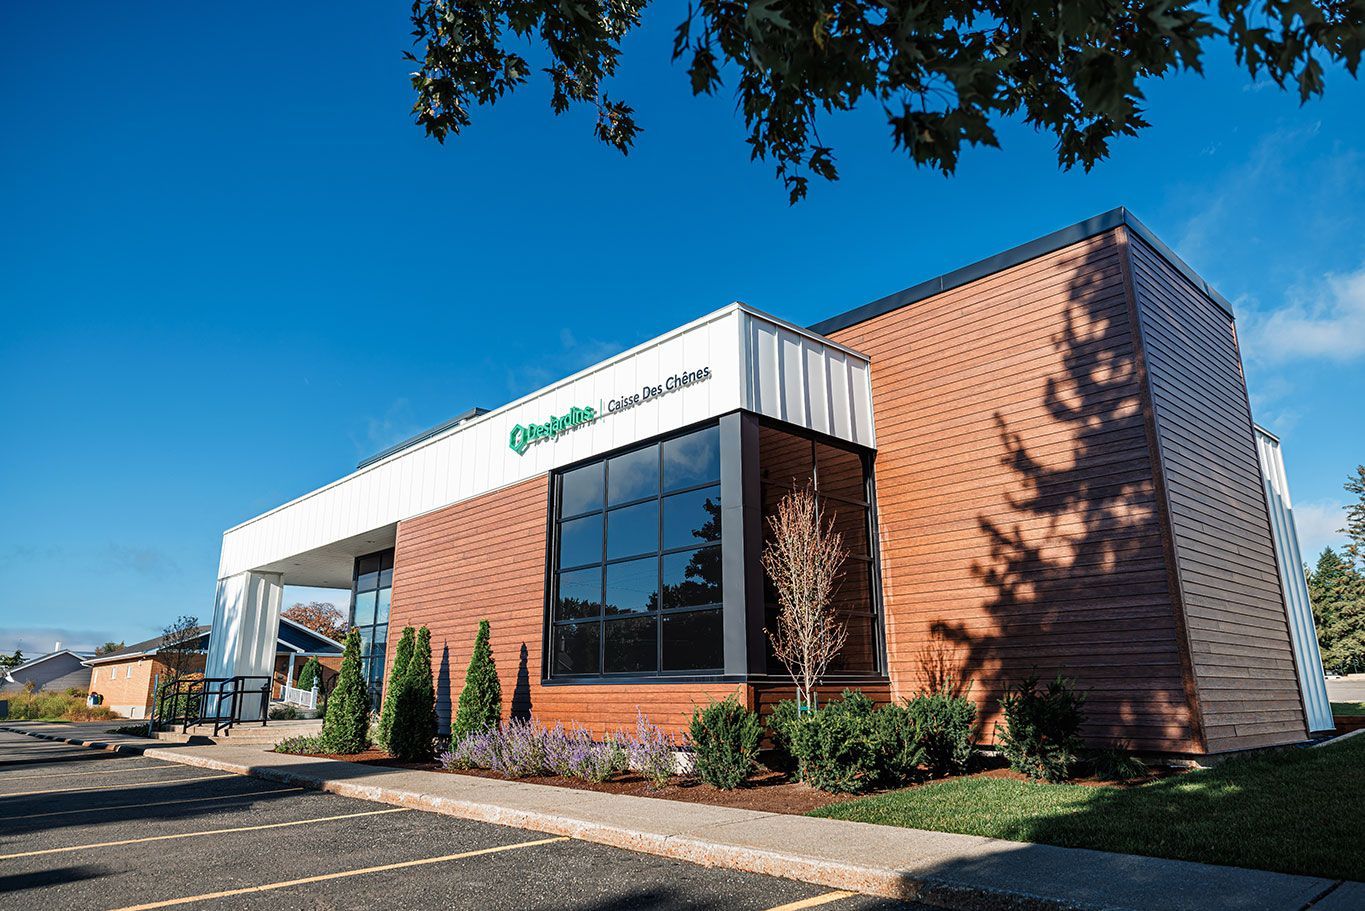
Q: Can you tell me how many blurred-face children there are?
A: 0